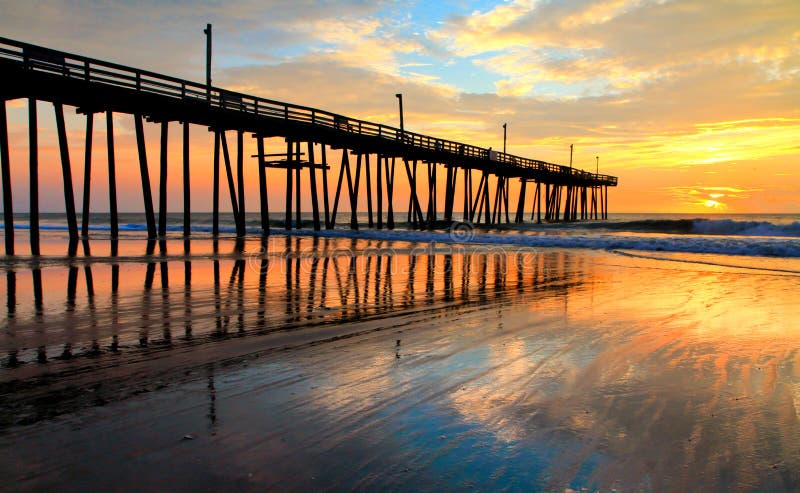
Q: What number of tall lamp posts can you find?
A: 5